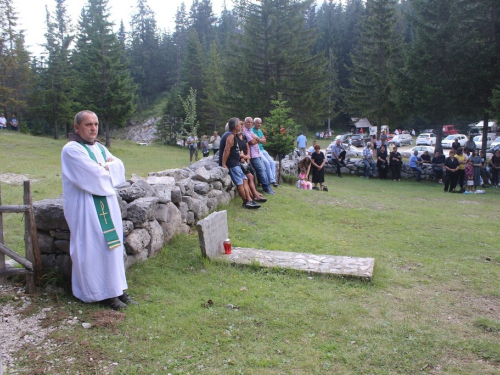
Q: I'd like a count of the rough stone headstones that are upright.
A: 1